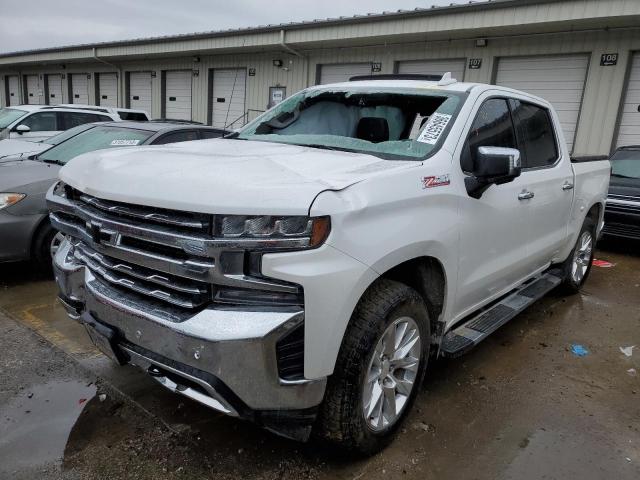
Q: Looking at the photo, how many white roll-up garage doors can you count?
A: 12